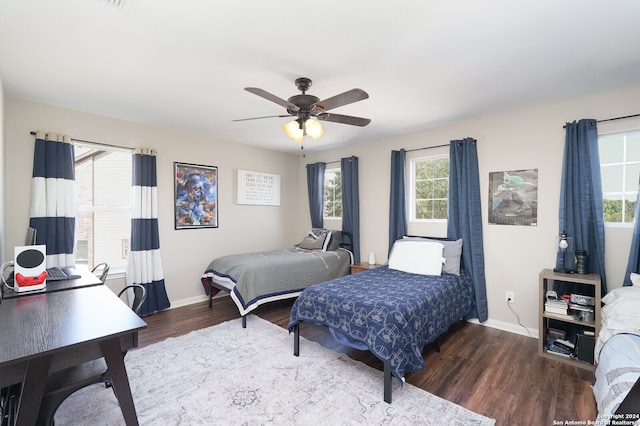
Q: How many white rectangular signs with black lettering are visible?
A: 1